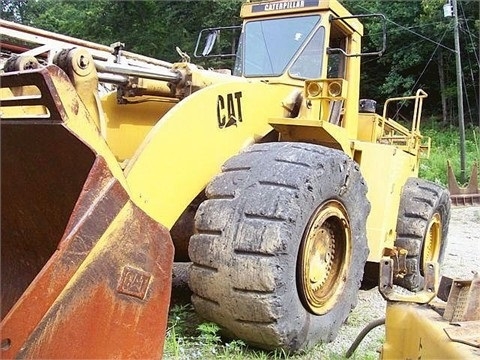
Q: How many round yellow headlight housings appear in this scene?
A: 2